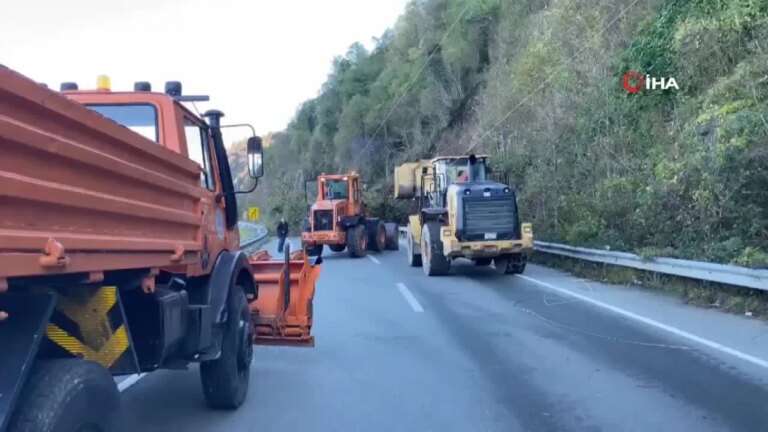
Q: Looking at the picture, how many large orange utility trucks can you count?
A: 1